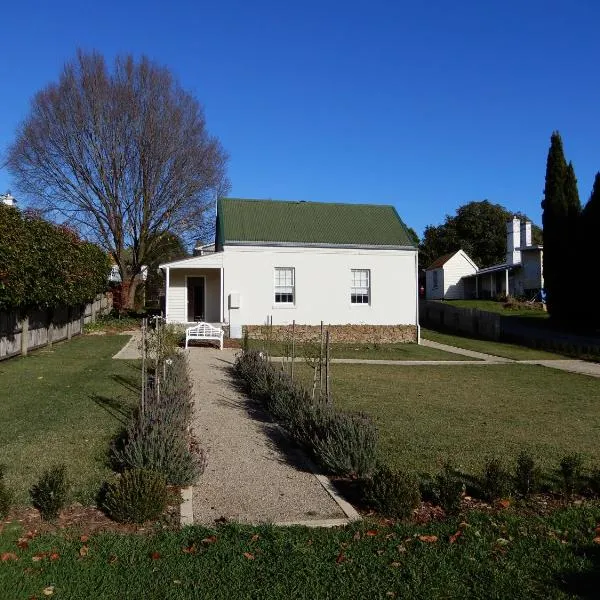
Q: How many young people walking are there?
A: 0